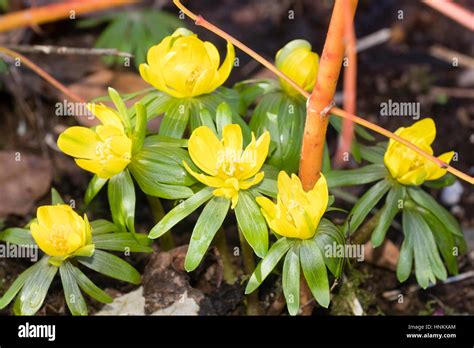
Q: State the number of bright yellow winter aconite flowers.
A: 7